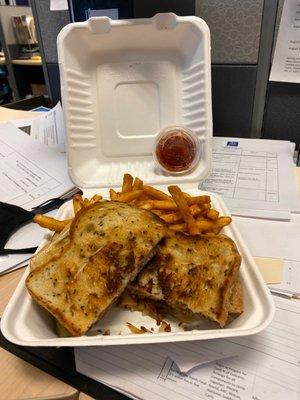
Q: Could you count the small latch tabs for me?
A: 2